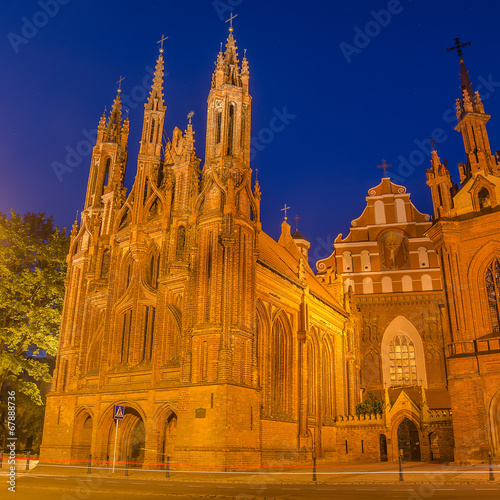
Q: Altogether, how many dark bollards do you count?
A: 8